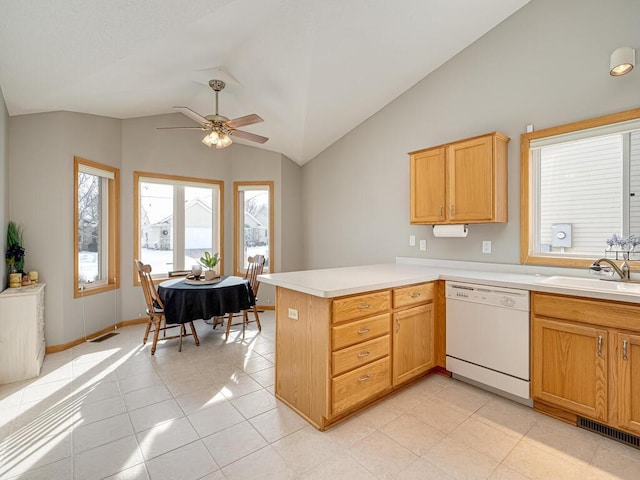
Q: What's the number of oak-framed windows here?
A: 4